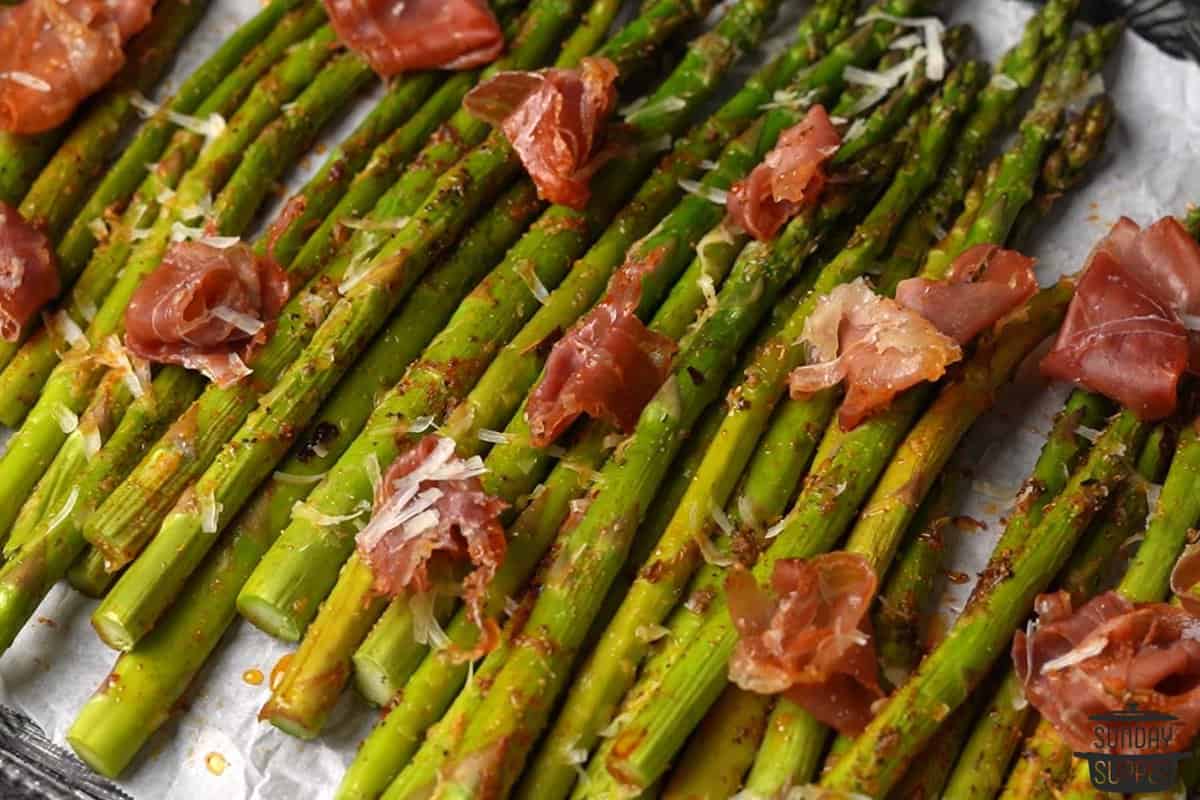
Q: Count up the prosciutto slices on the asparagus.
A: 12